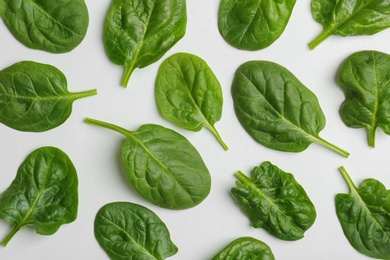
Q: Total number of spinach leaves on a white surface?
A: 14